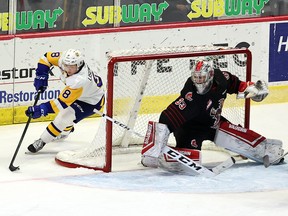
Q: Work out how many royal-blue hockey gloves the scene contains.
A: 2